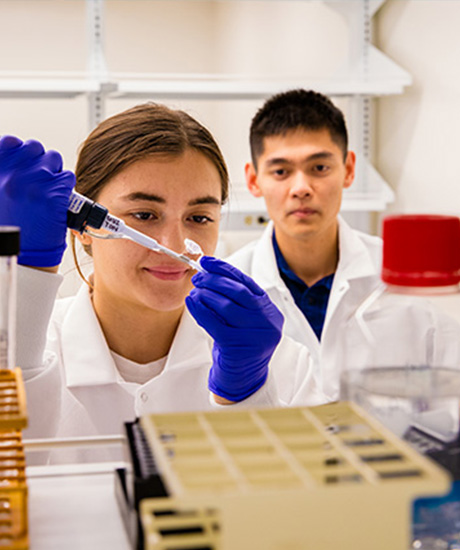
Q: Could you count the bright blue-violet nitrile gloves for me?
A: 2